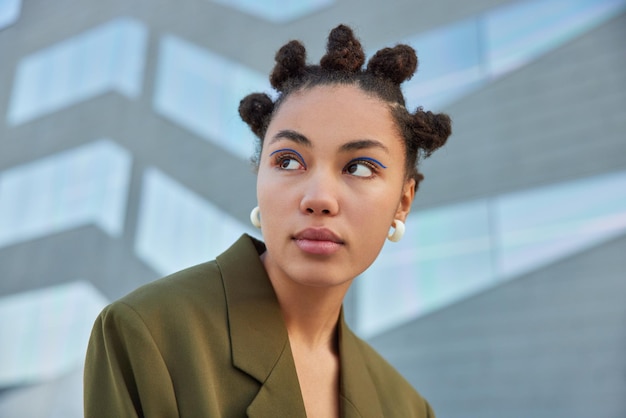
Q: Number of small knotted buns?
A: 5